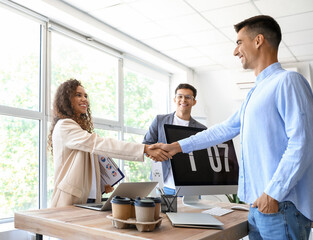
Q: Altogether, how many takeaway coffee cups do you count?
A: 4